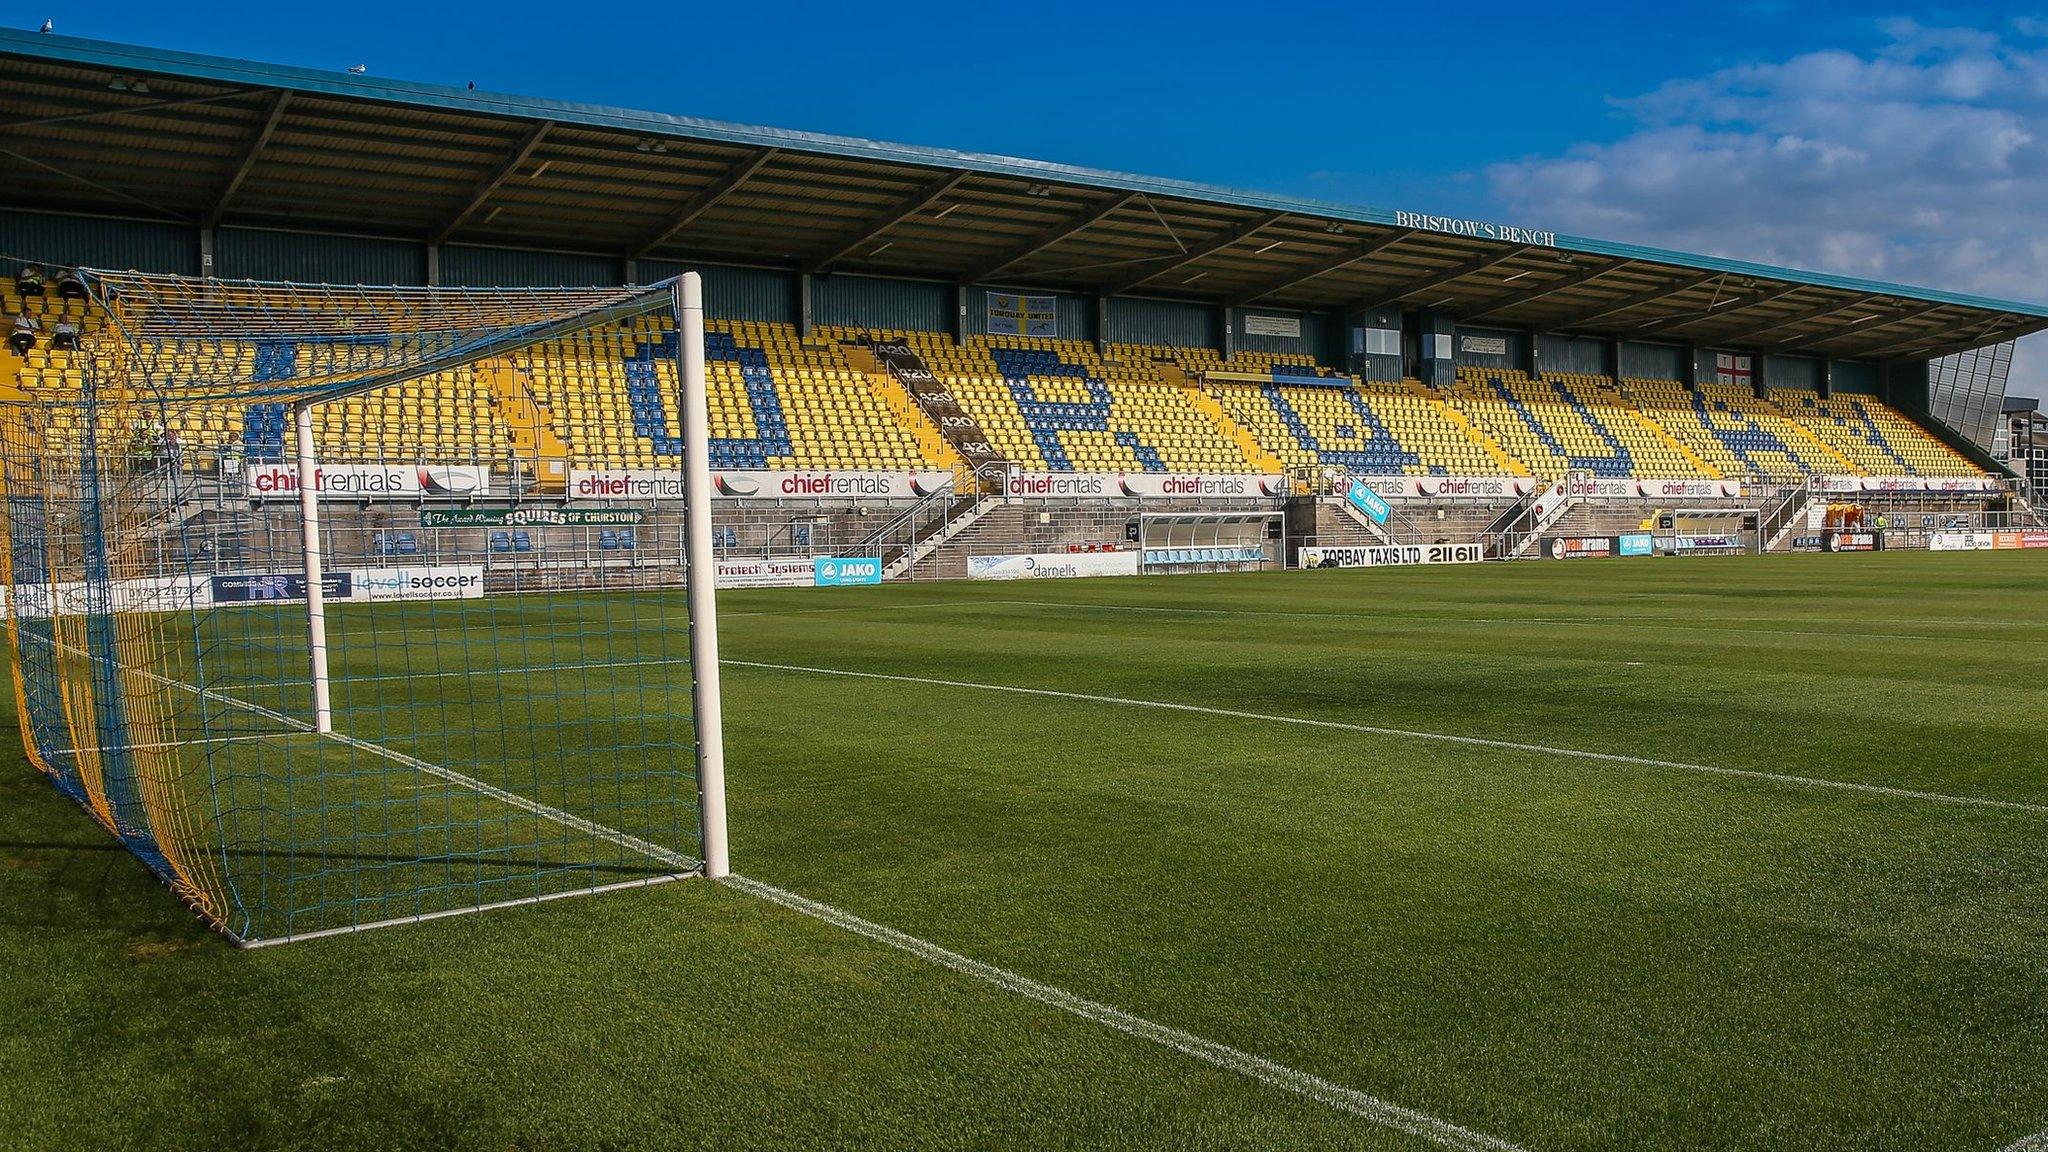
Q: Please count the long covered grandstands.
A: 1